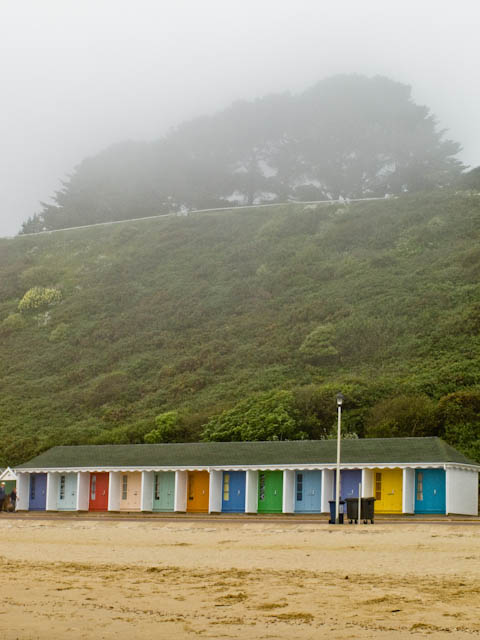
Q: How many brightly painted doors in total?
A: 12